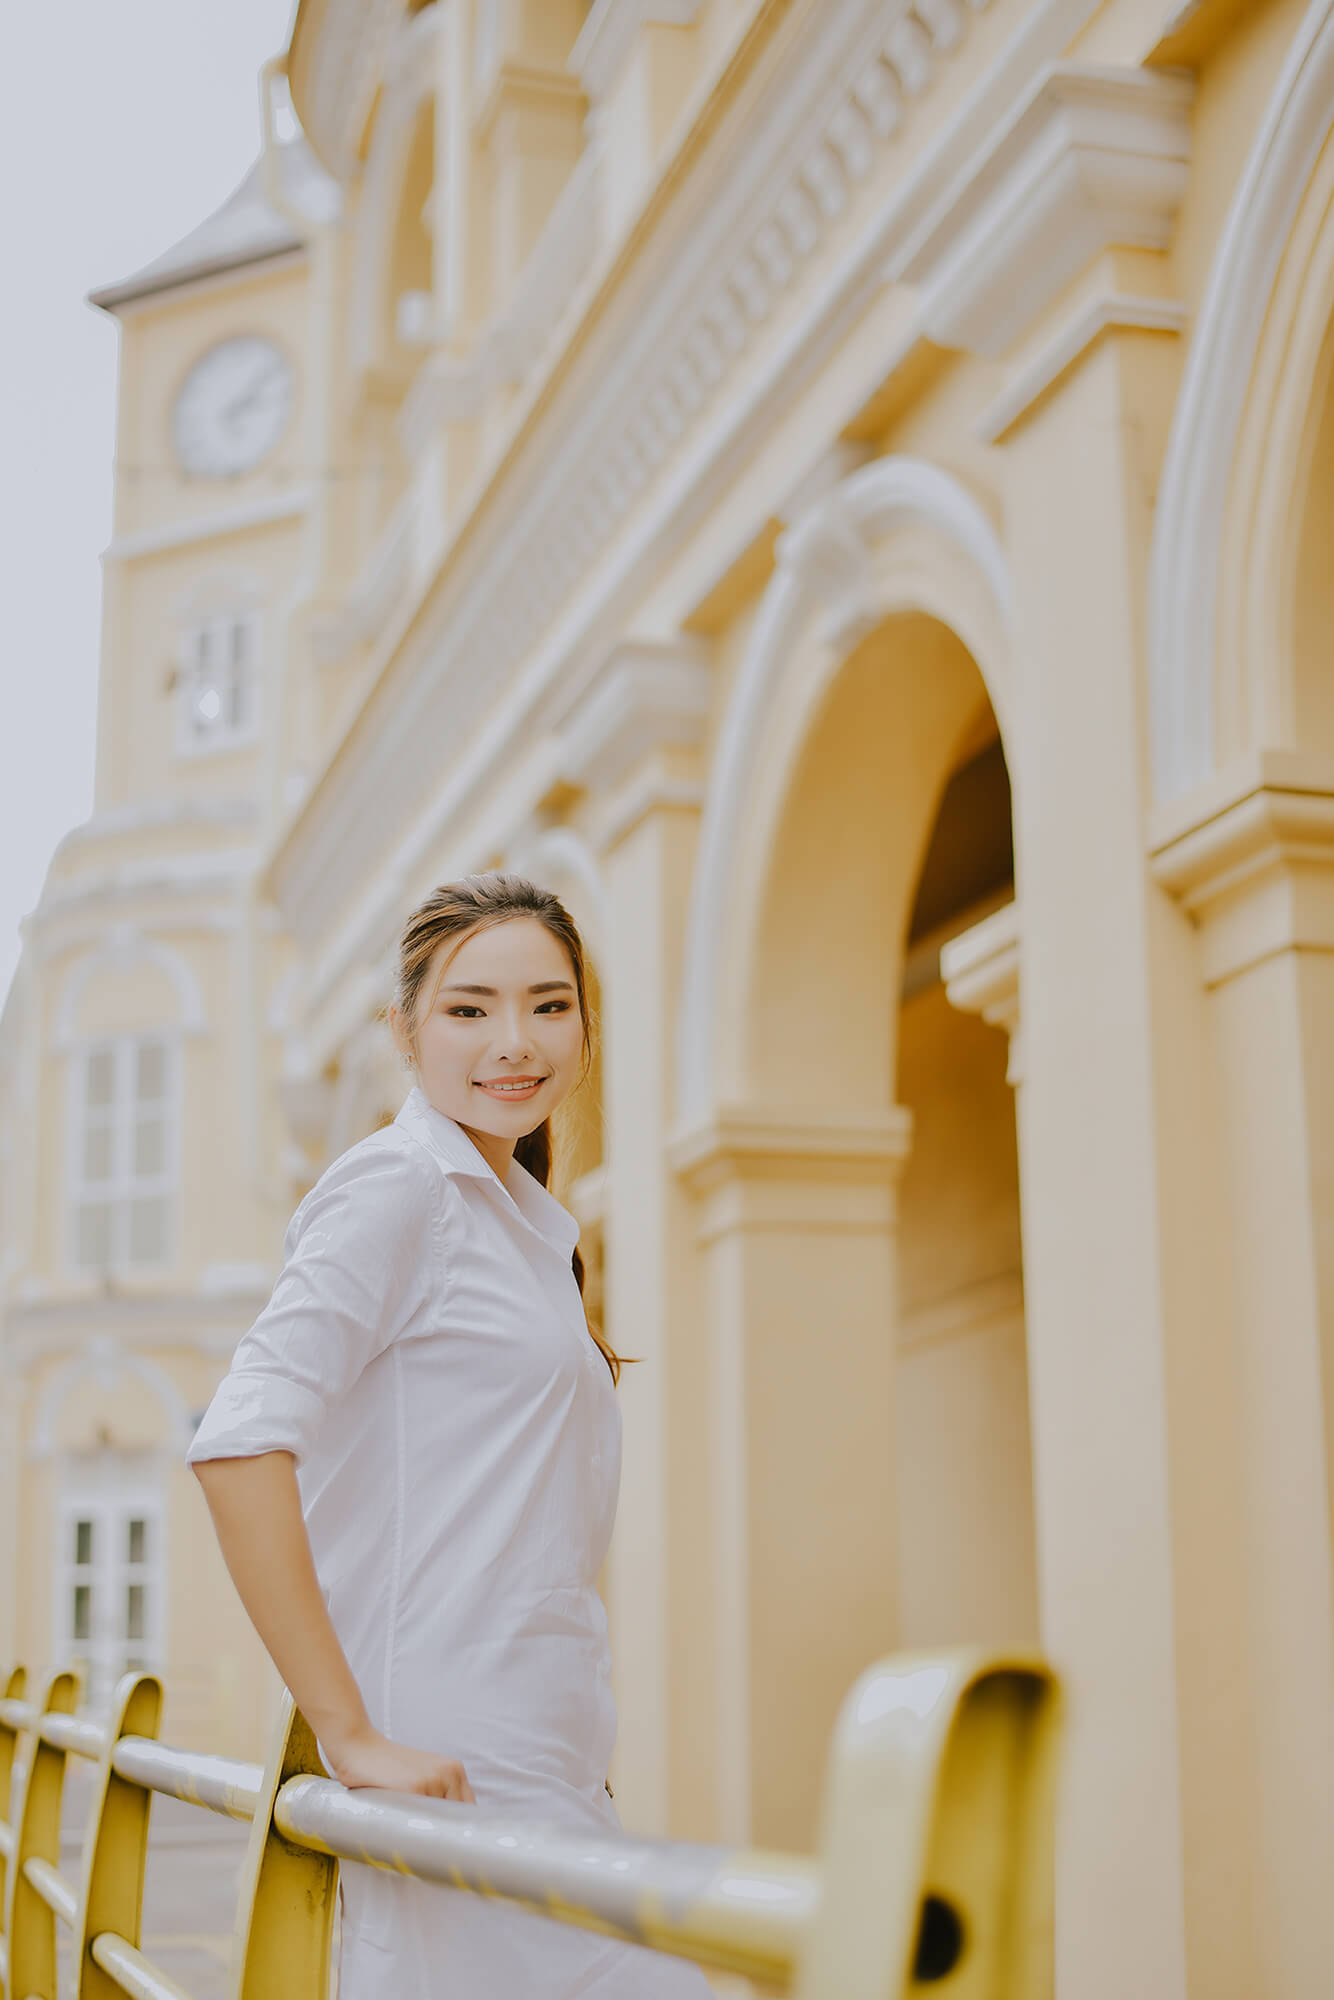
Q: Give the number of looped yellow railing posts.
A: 5